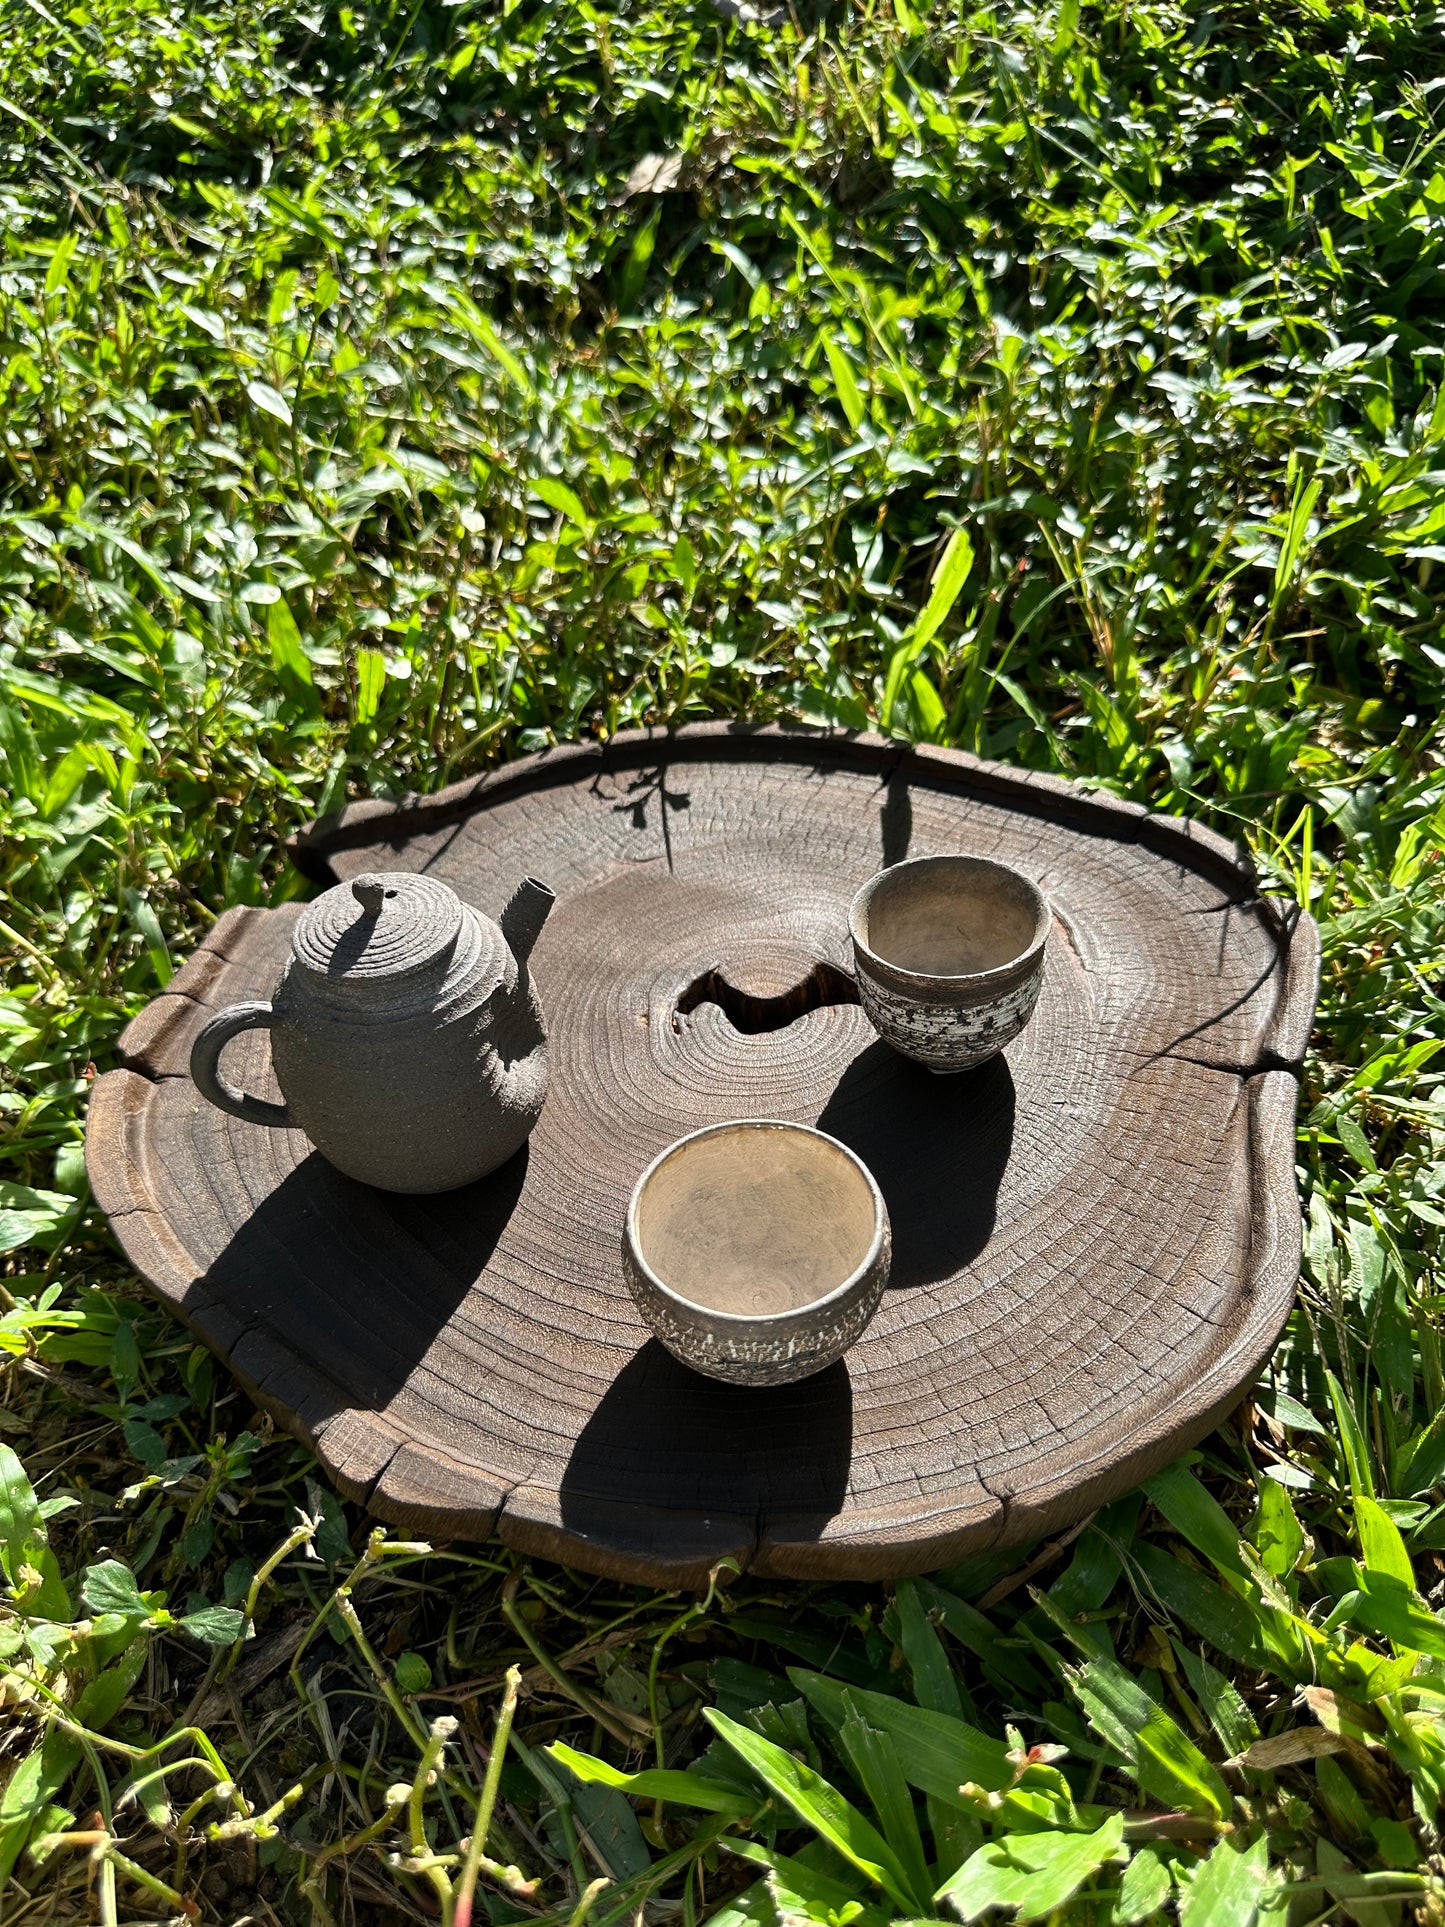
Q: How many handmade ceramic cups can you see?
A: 2